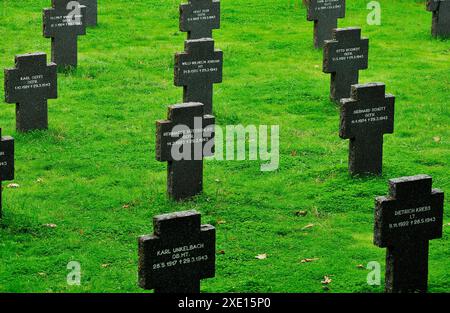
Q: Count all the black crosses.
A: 13